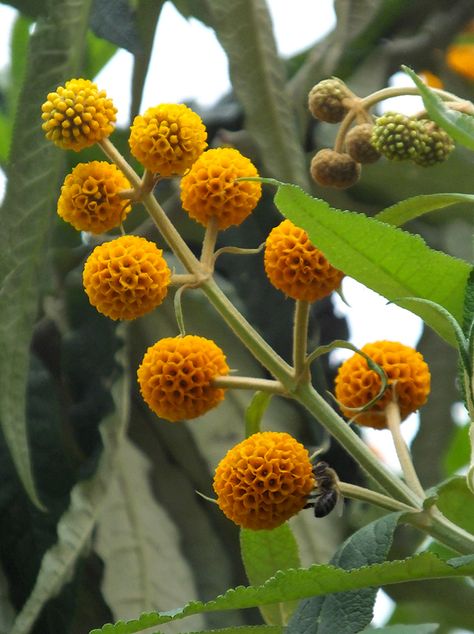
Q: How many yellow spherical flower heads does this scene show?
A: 9